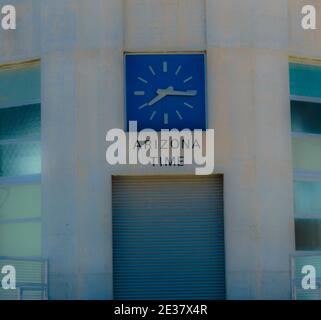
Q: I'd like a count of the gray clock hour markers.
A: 12